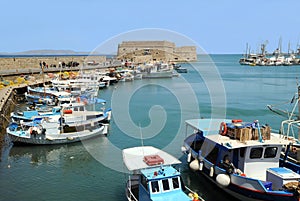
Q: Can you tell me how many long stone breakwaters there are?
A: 1